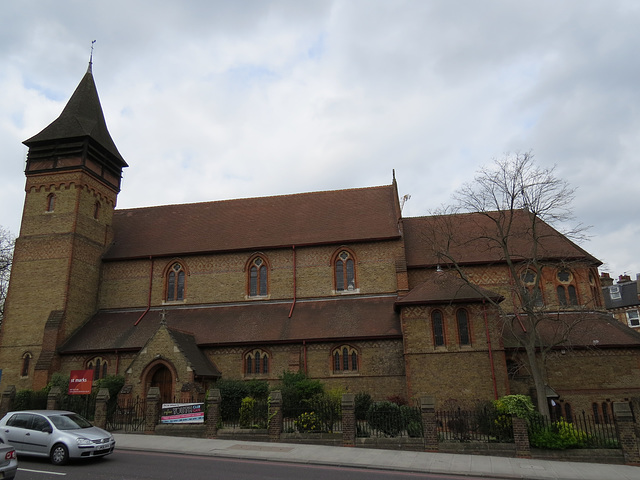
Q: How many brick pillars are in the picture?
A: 10